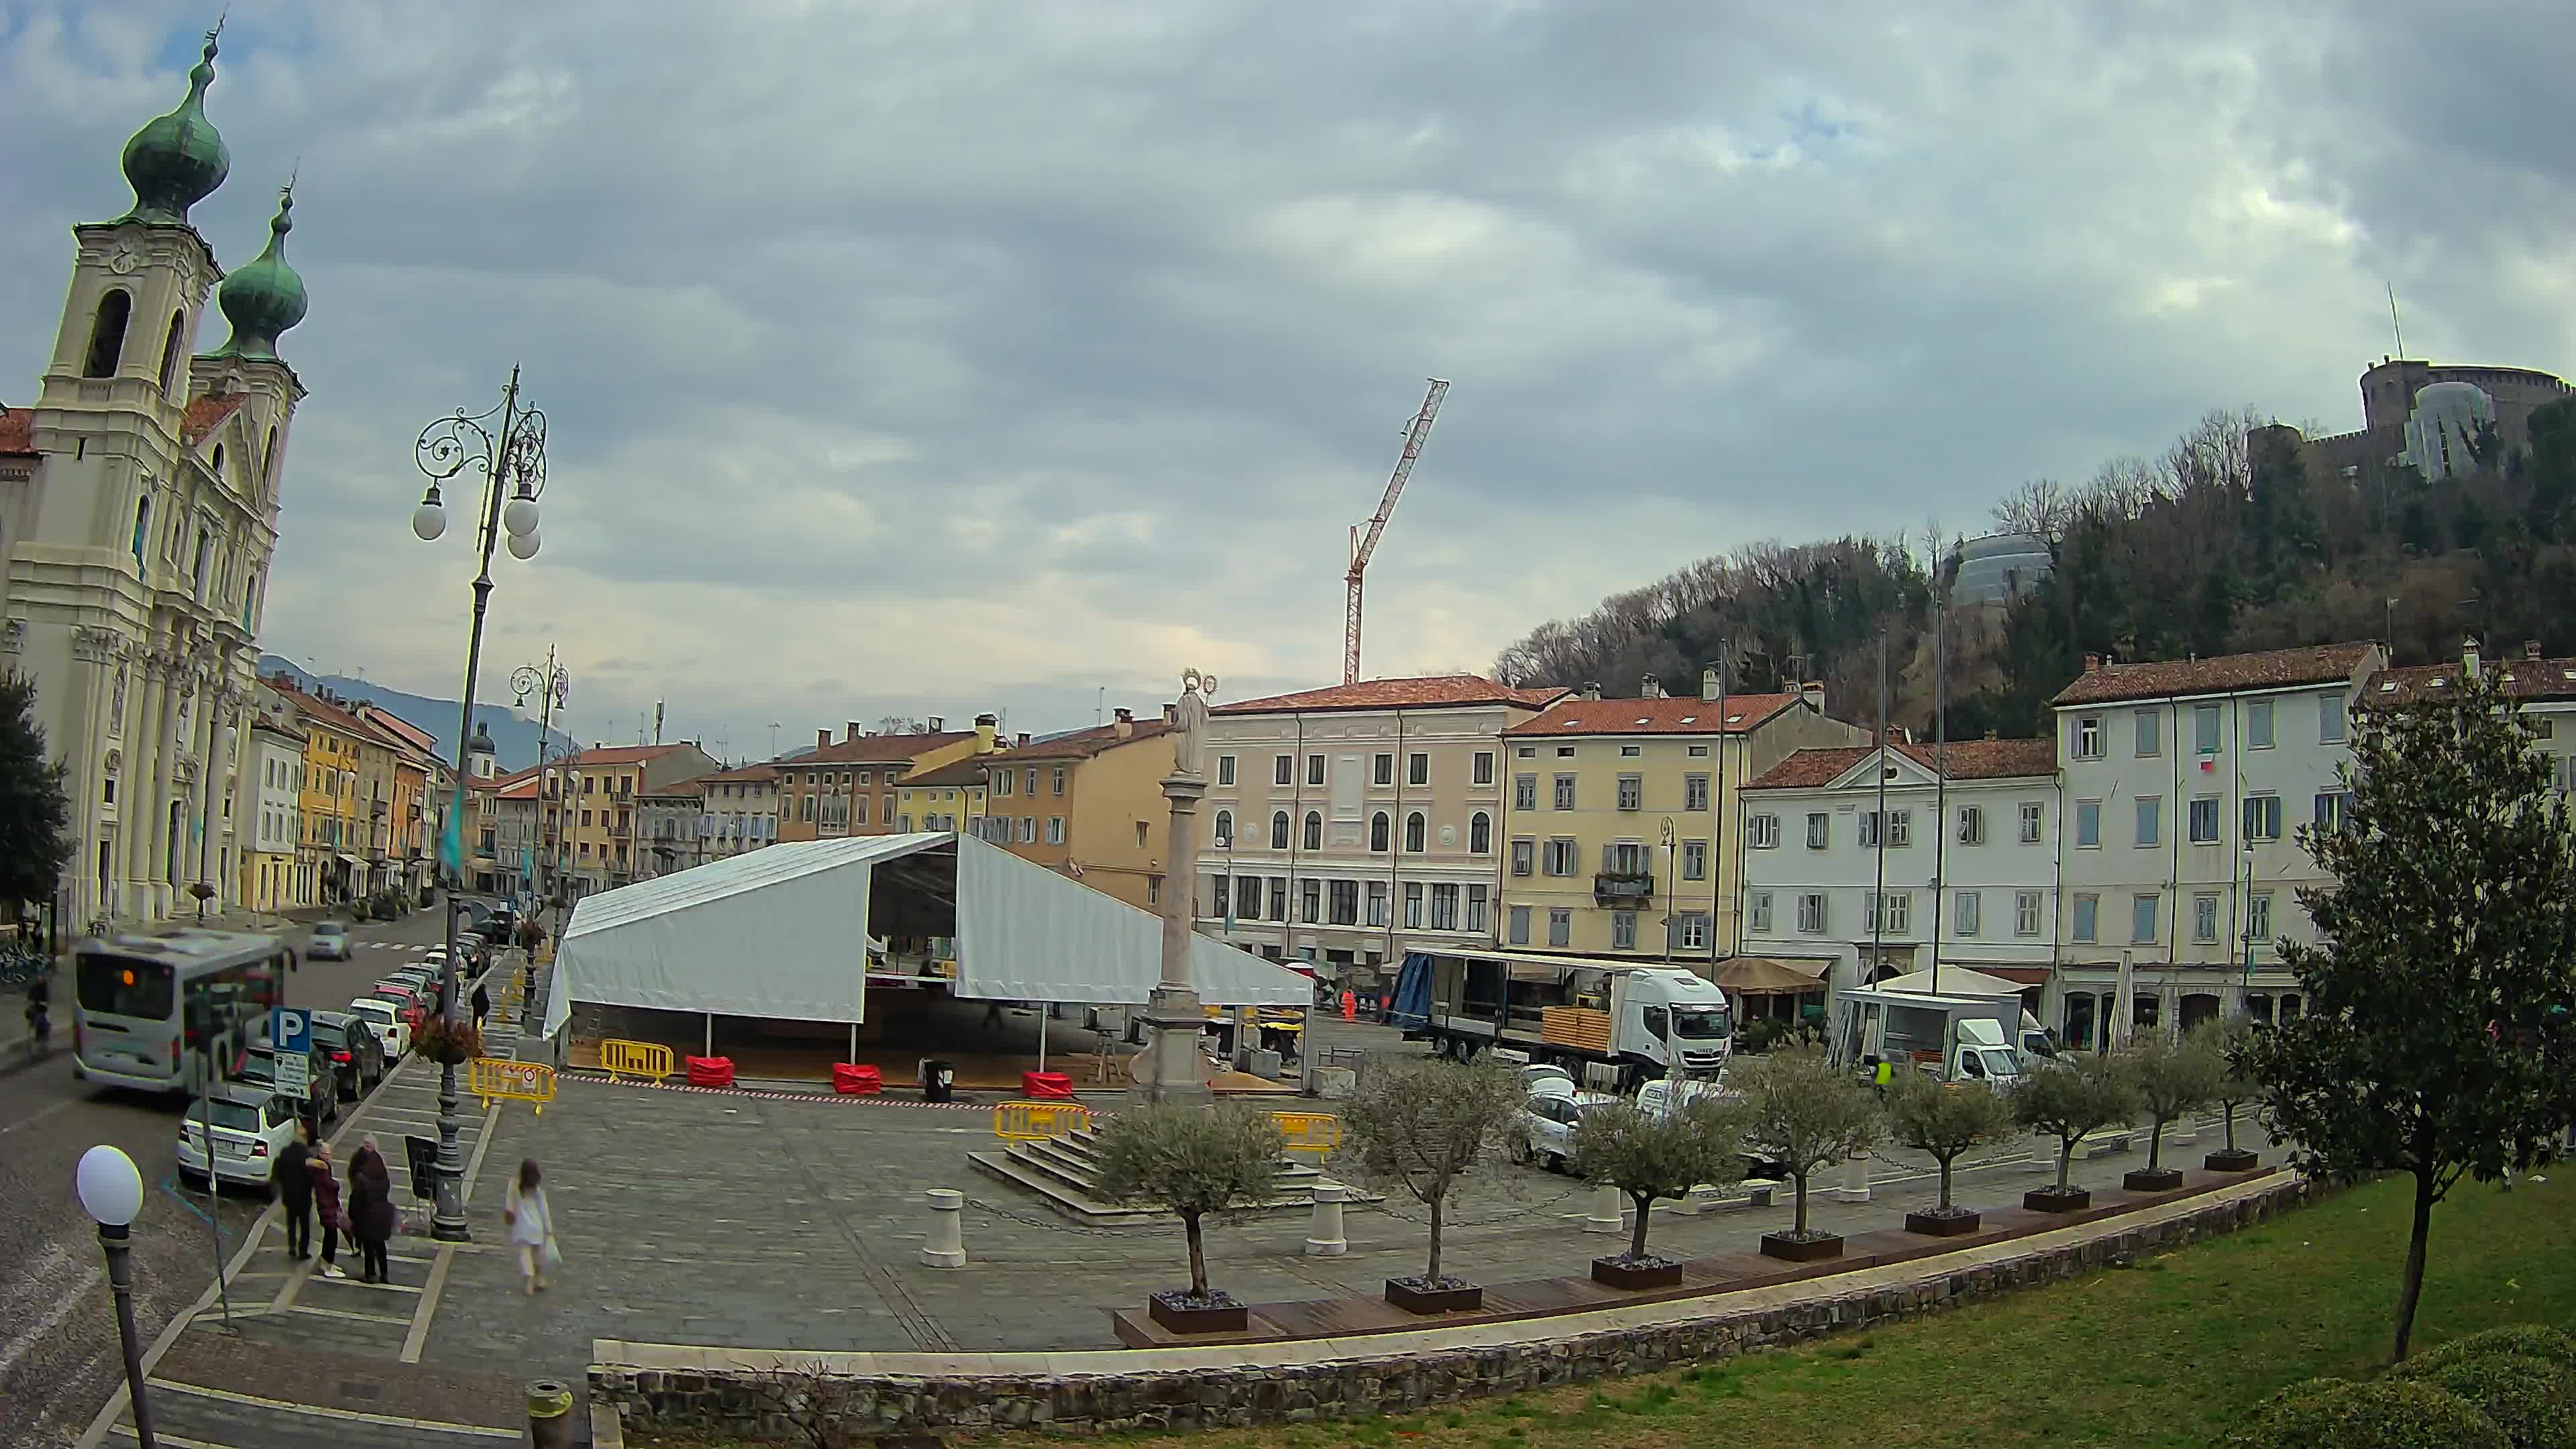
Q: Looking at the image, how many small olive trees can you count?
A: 8